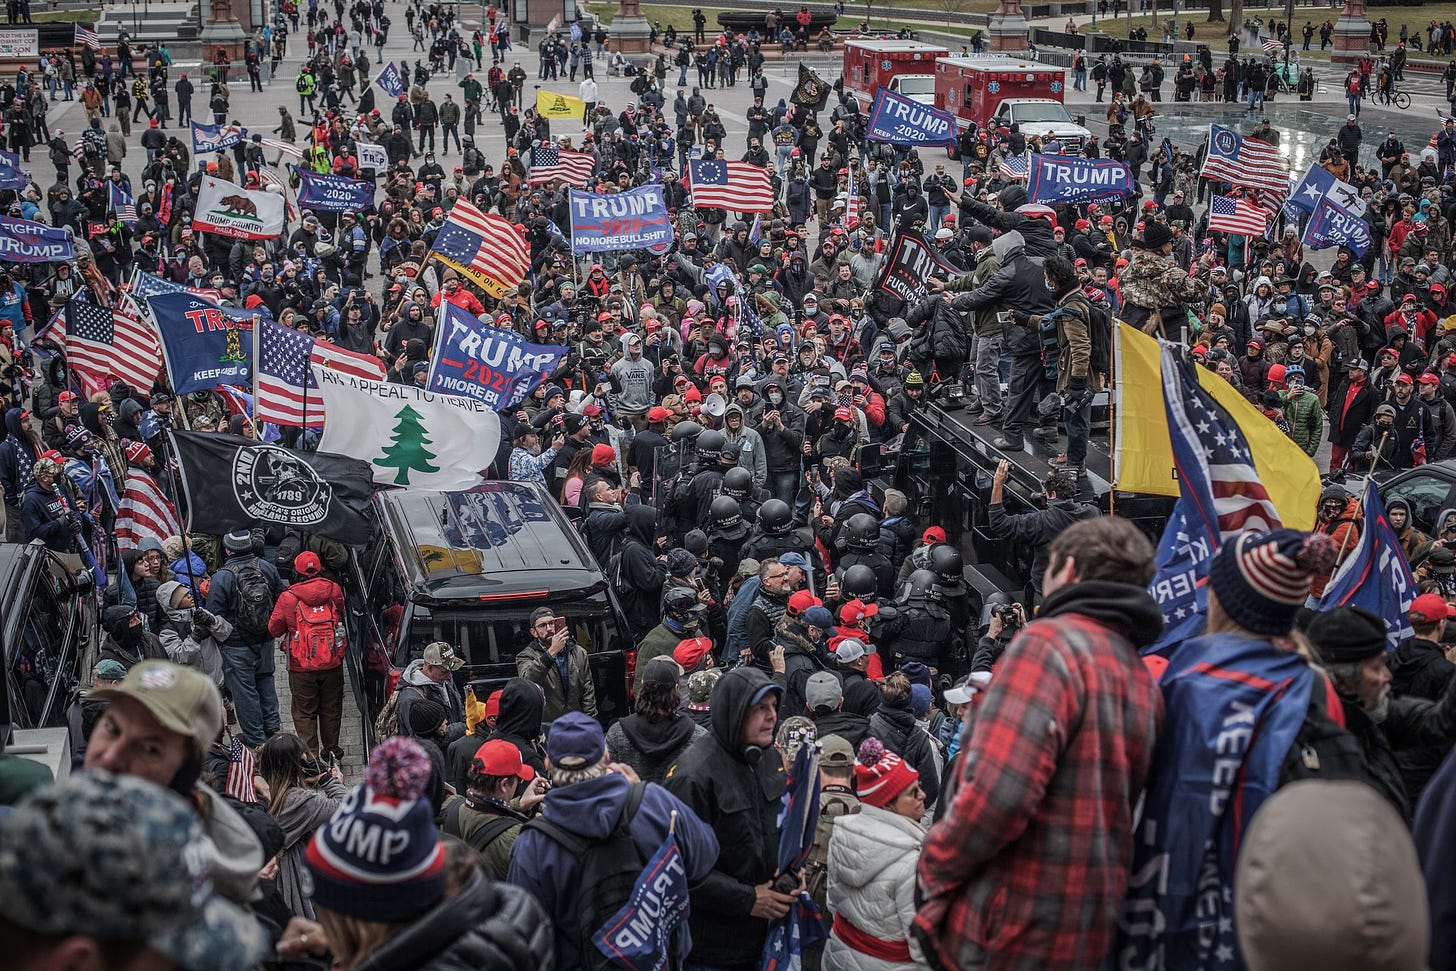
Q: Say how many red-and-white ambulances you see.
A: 2